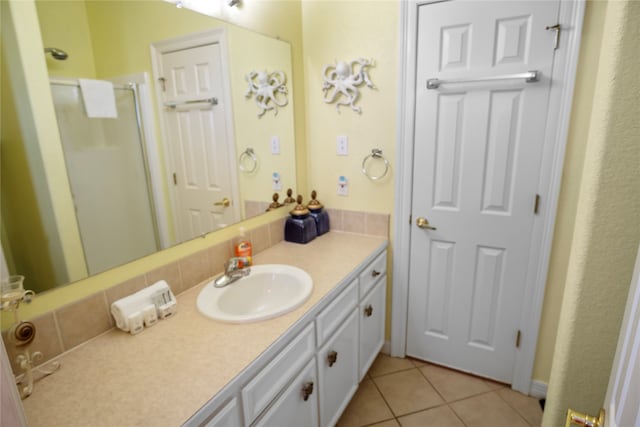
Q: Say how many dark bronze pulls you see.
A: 4